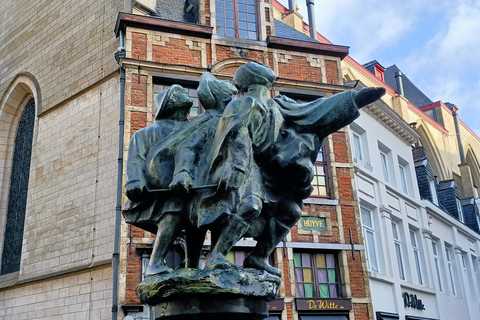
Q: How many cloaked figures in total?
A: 3